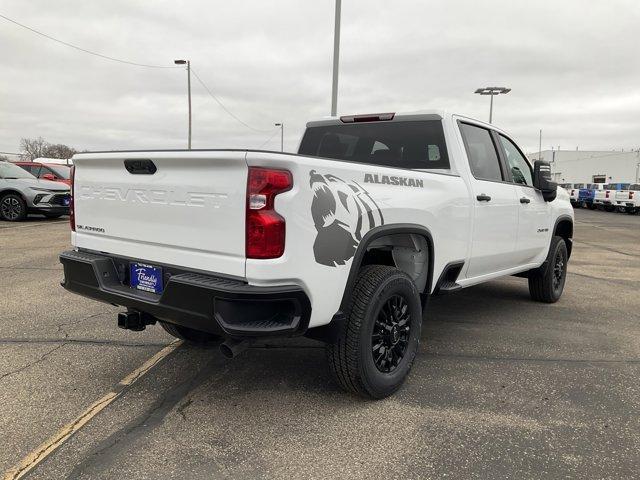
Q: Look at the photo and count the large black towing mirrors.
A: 1